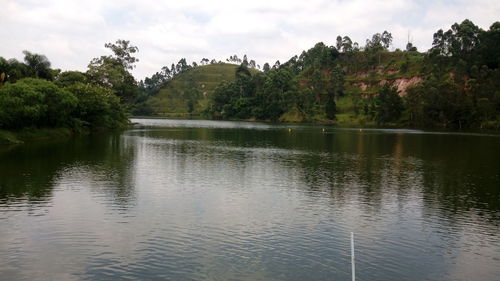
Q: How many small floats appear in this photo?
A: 3